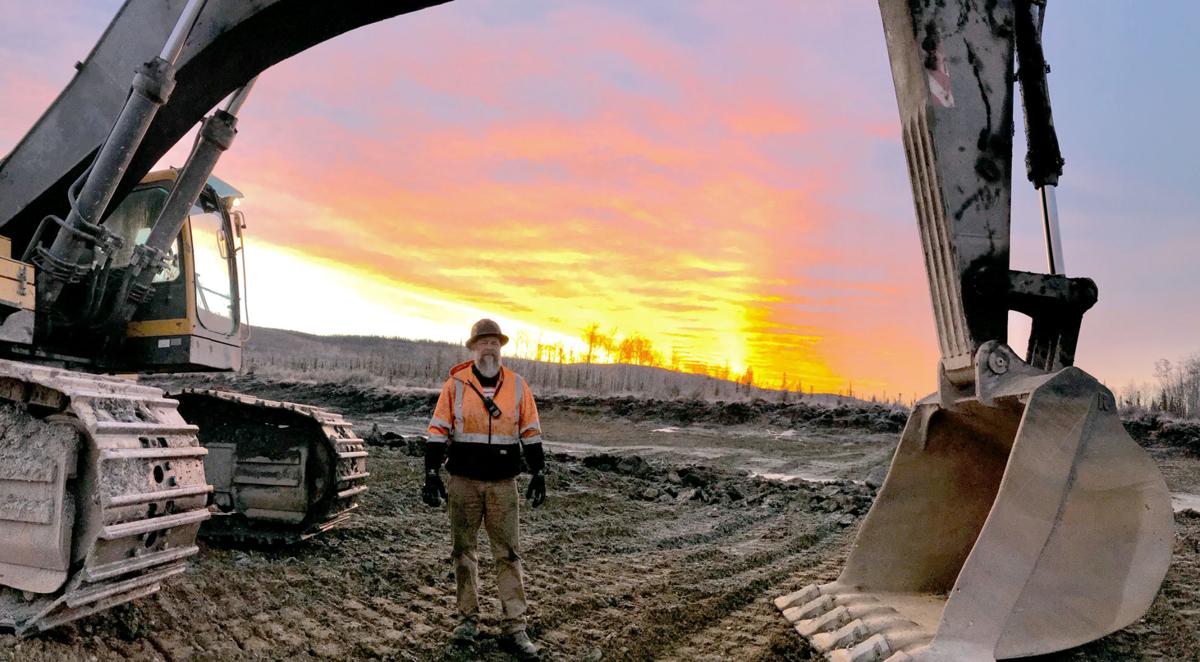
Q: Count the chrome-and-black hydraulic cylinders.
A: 3